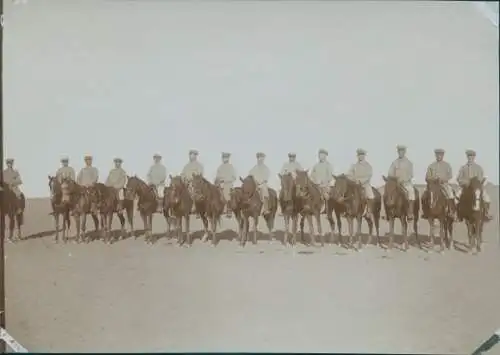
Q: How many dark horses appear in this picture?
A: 14